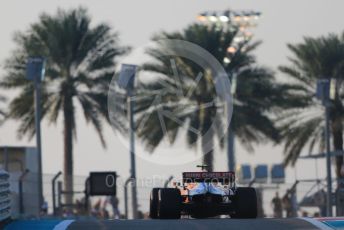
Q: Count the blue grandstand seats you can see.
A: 3